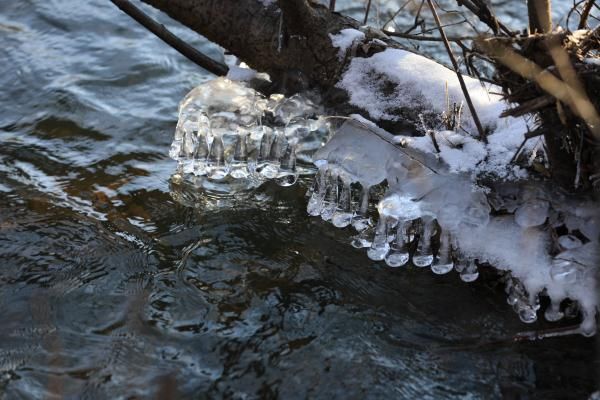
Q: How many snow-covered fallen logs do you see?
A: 1